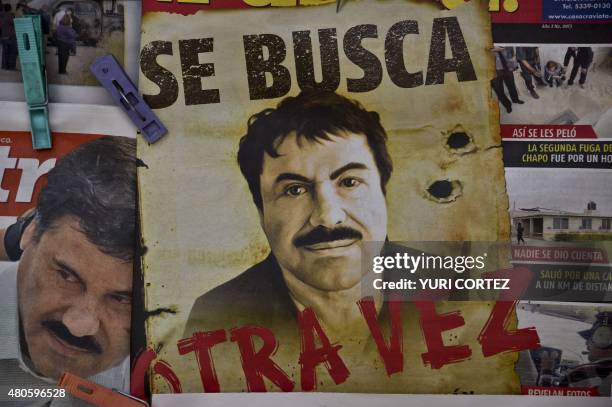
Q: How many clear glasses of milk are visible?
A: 0